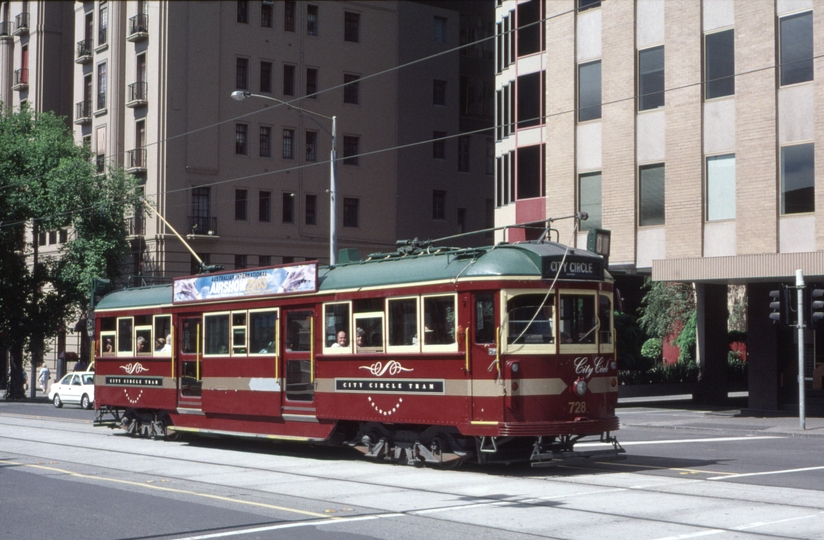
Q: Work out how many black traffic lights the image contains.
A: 2